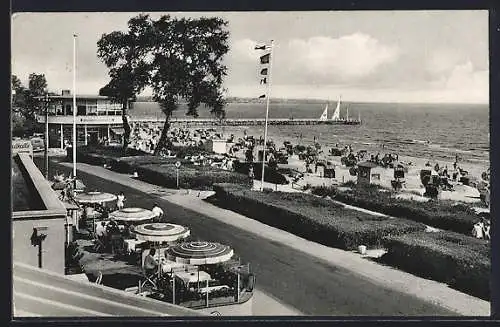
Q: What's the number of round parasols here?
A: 4